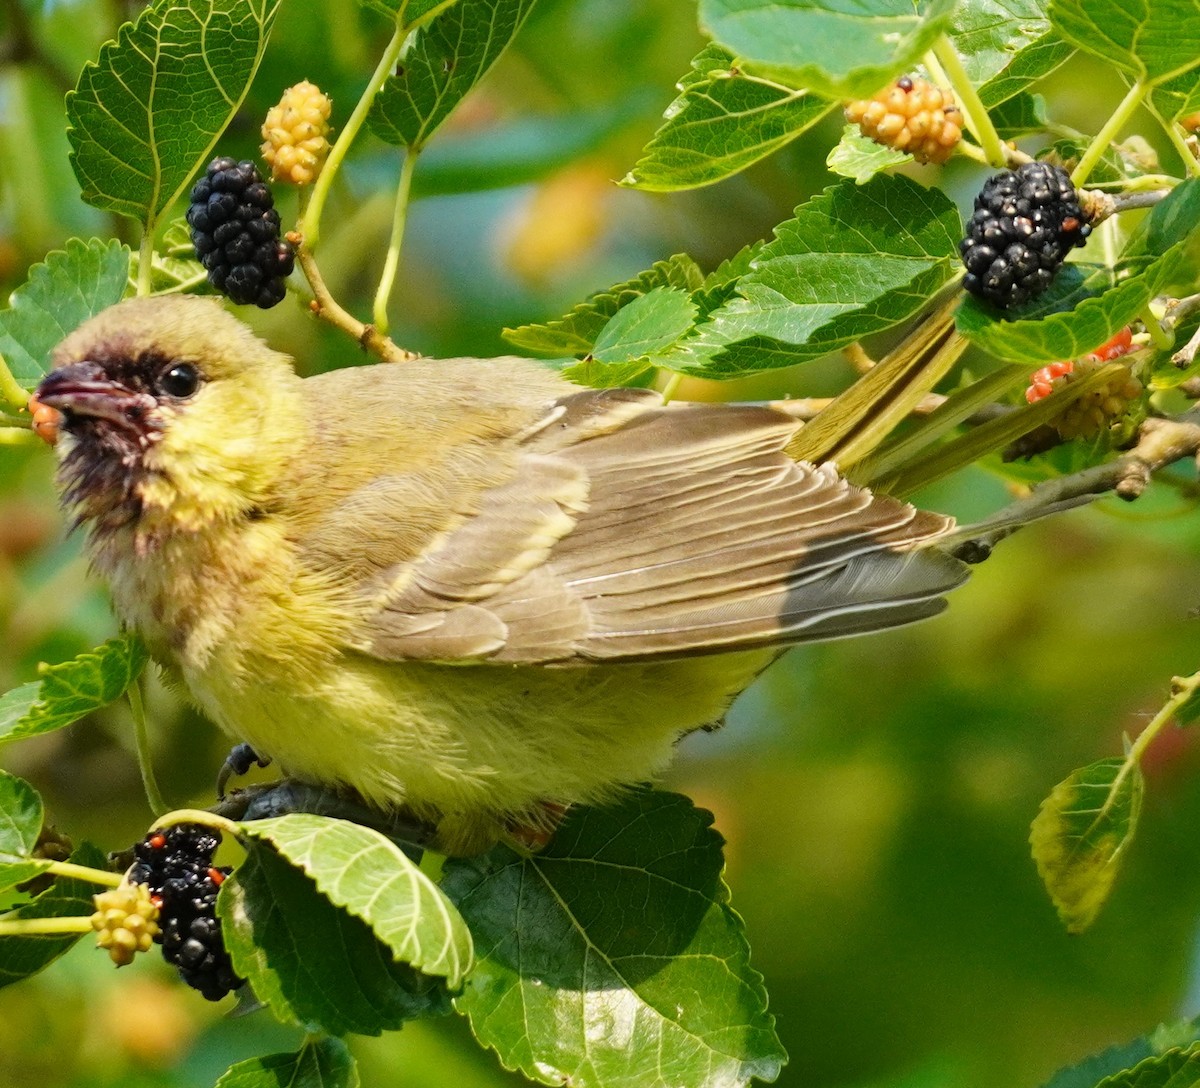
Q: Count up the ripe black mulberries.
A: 3